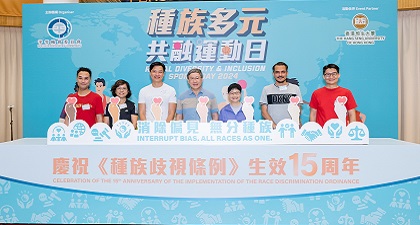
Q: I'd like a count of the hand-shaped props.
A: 7